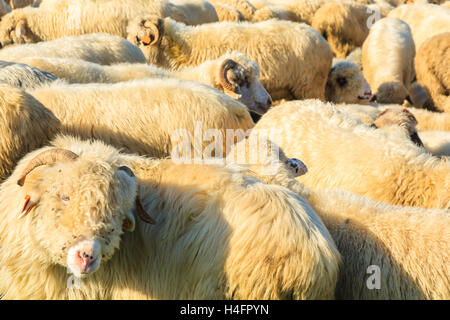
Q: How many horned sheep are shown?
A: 3